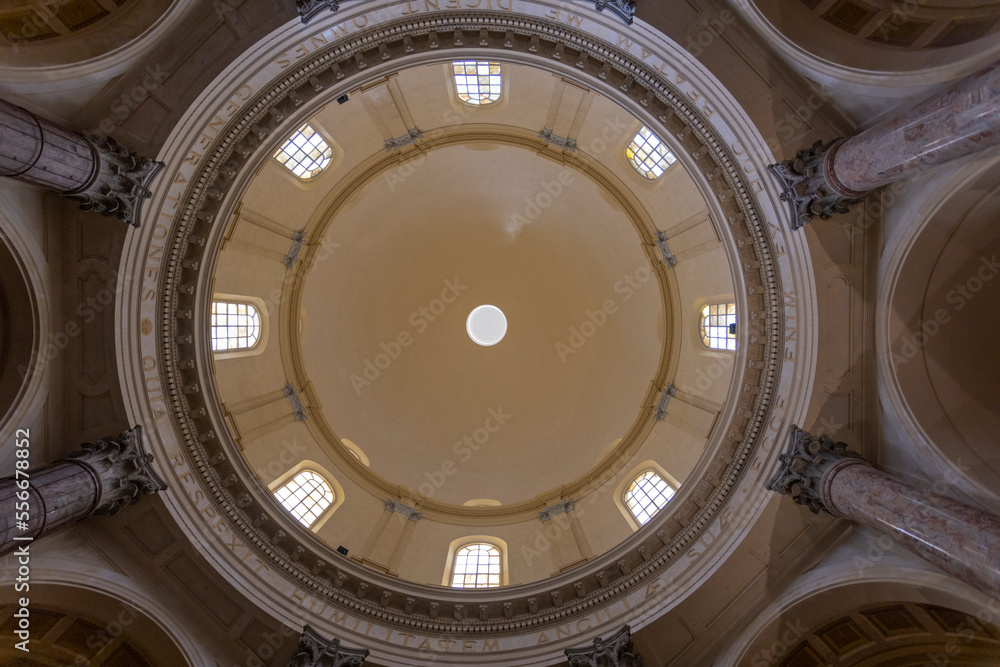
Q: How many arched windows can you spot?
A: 8